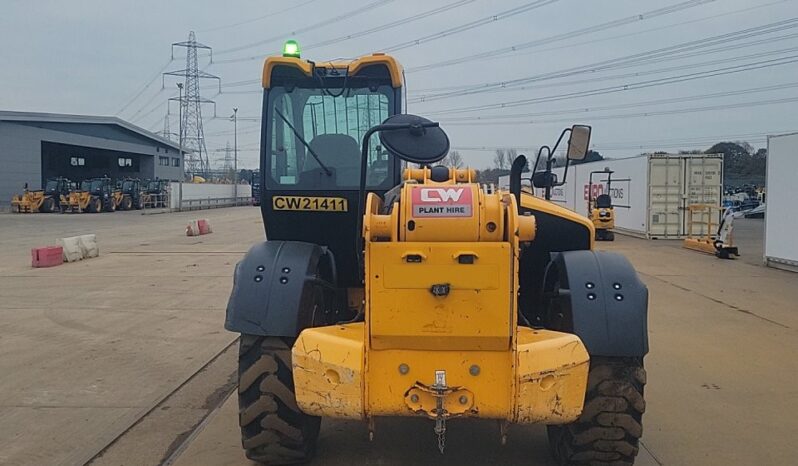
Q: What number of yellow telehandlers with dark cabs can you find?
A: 5